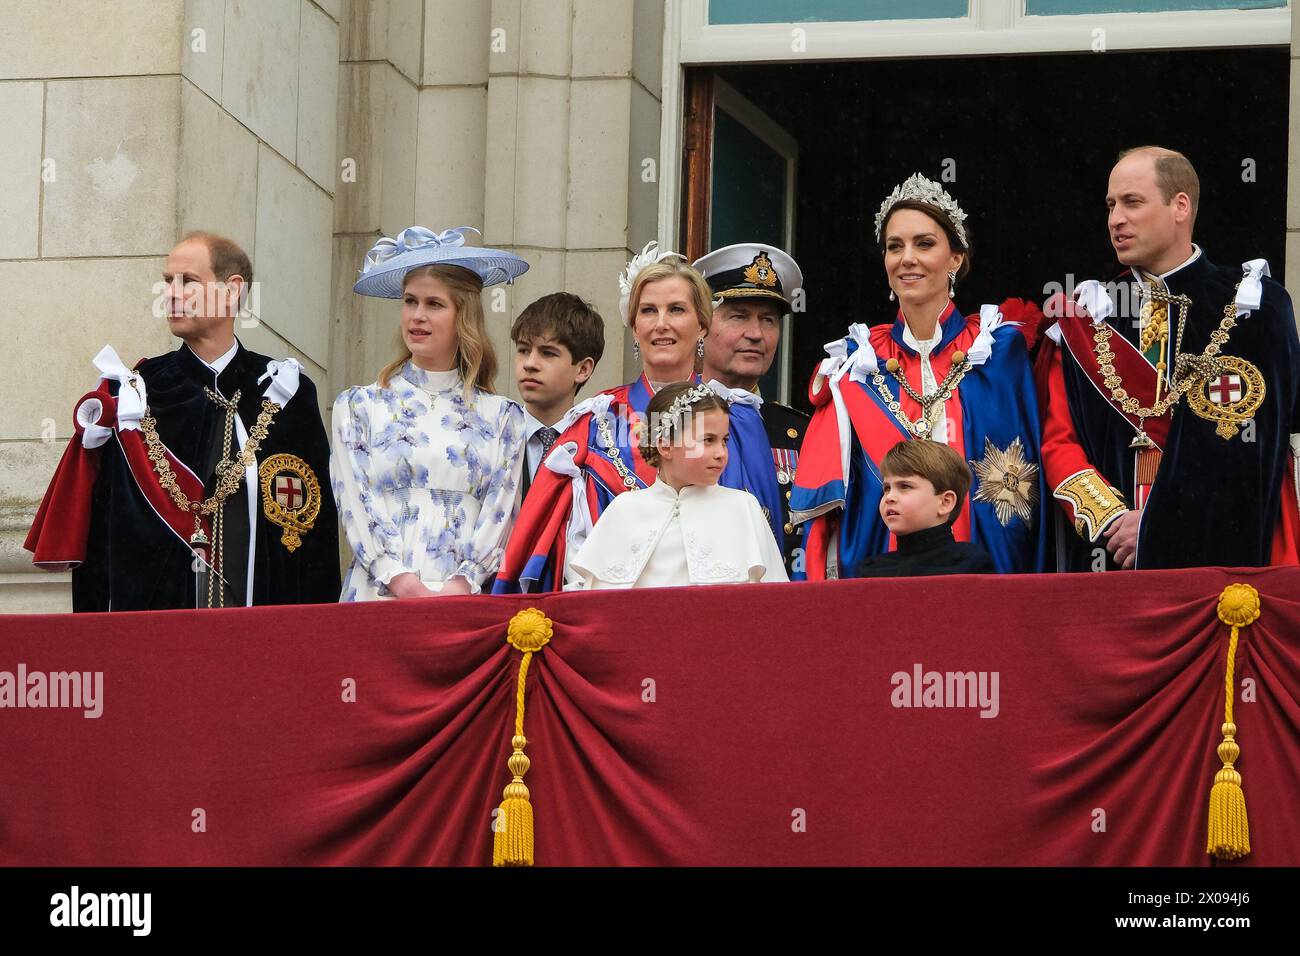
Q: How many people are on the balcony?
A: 9